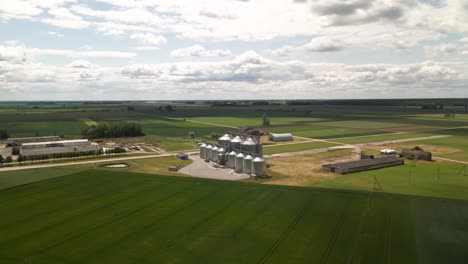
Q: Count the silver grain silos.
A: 11